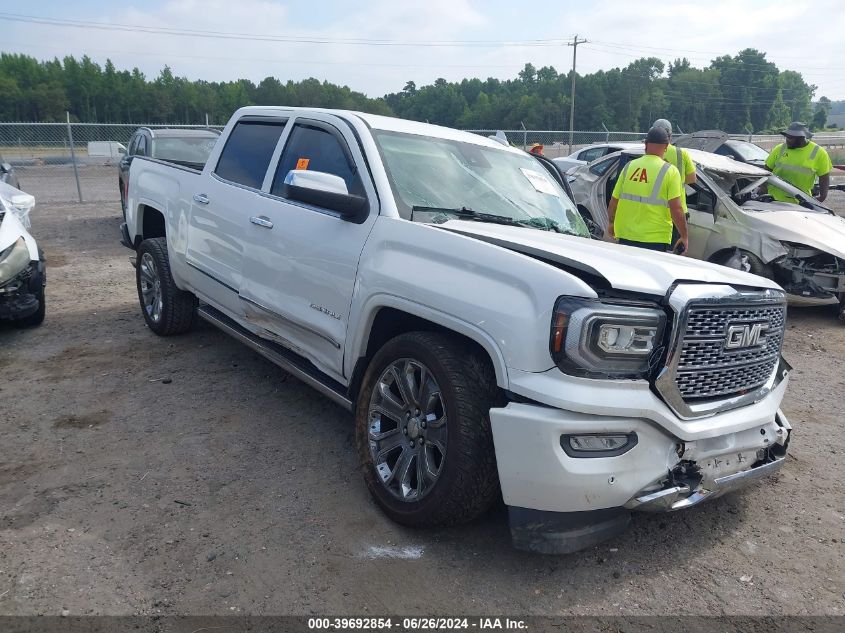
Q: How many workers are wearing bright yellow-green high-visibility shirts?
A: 3